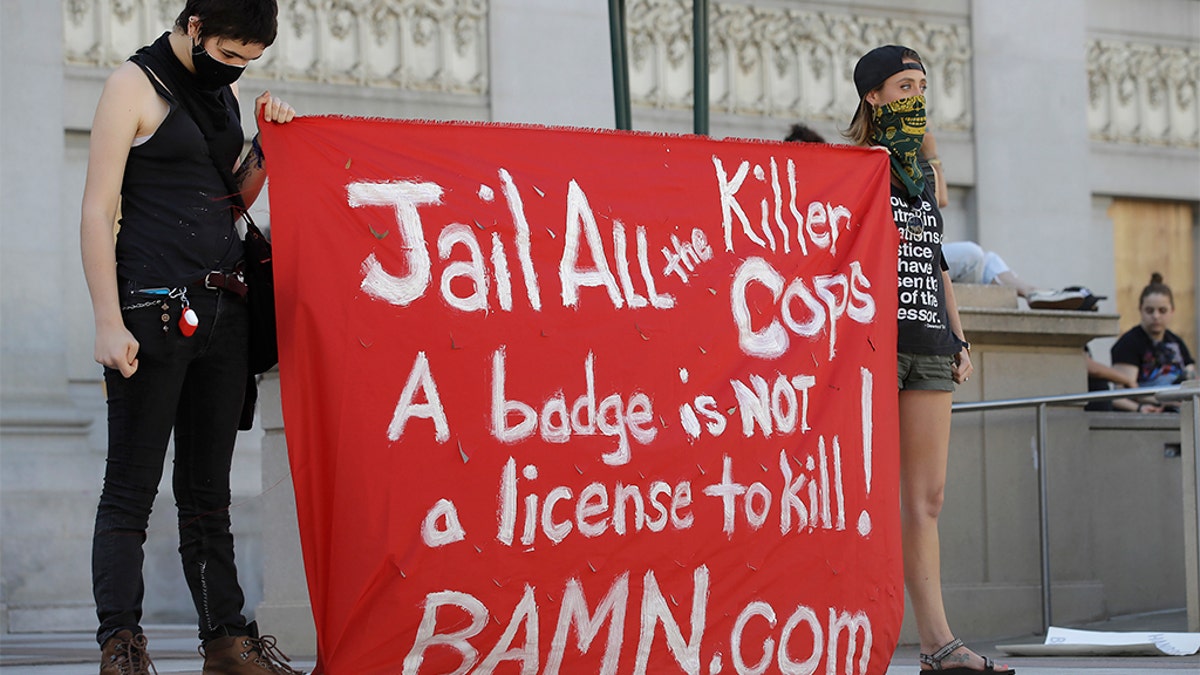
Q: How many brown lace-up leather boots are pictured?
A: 2